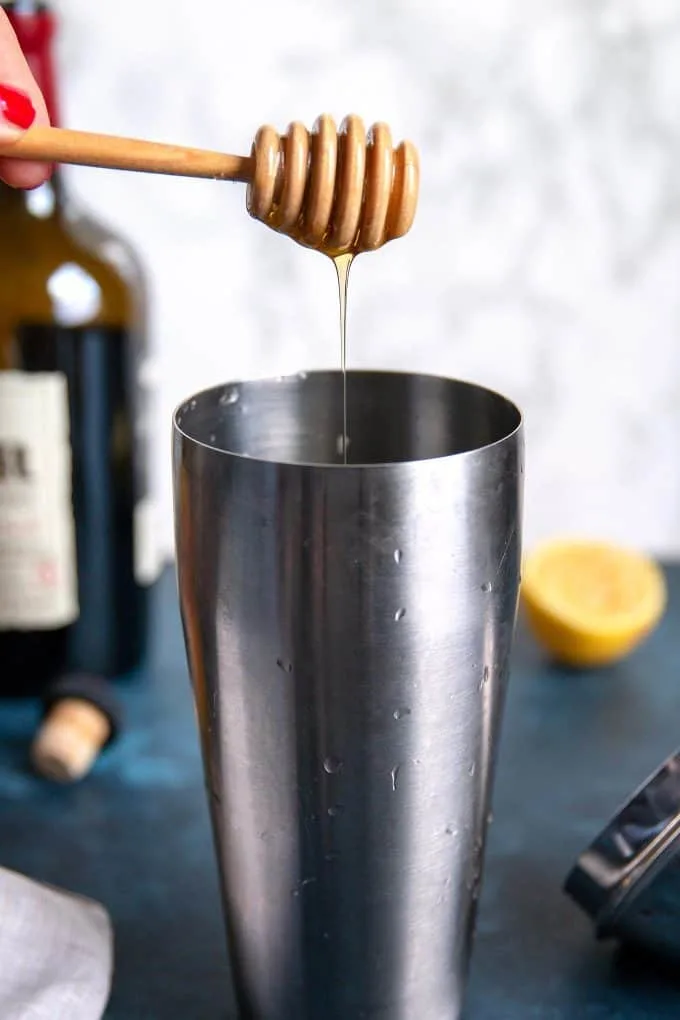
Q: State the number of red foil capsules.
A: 1